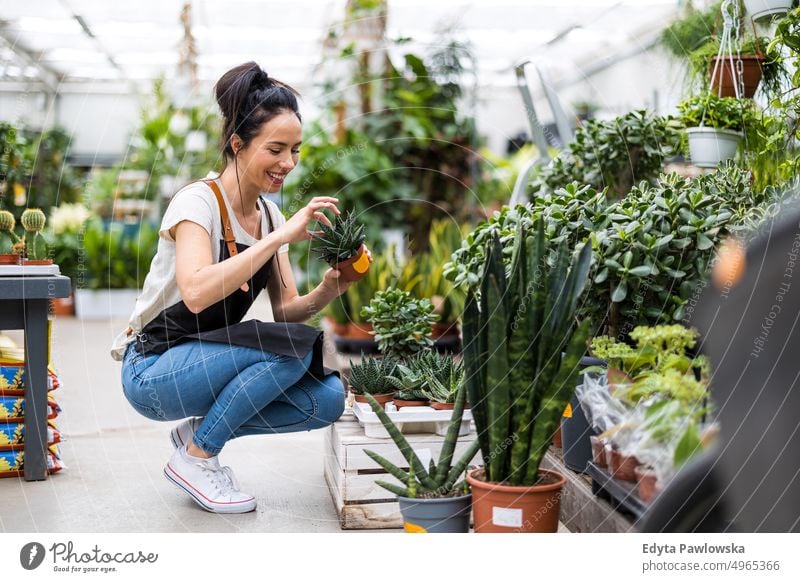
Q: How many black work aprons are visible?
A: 1